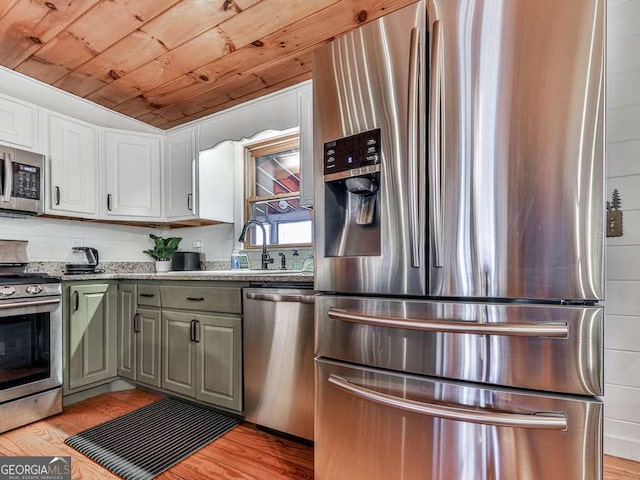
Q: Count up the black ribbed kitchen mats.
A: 1